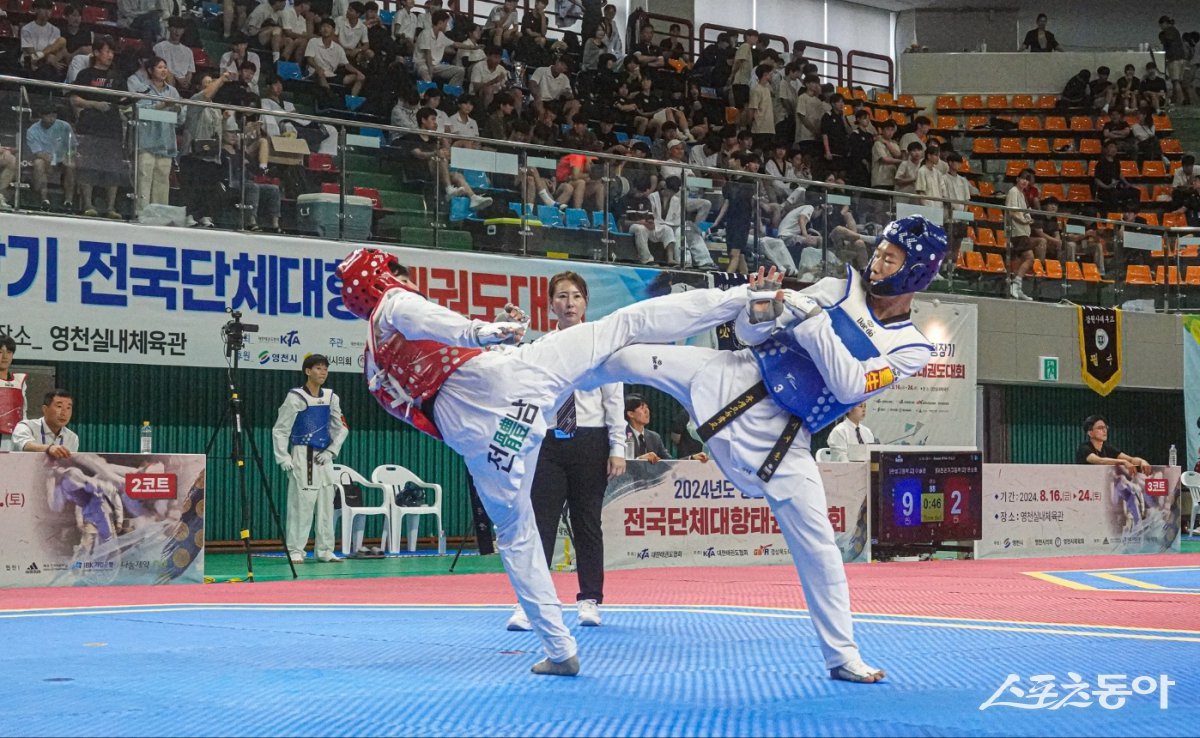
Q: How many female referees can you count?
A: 1